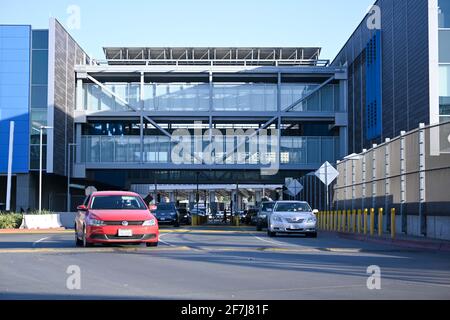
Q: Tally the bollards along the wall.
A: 15